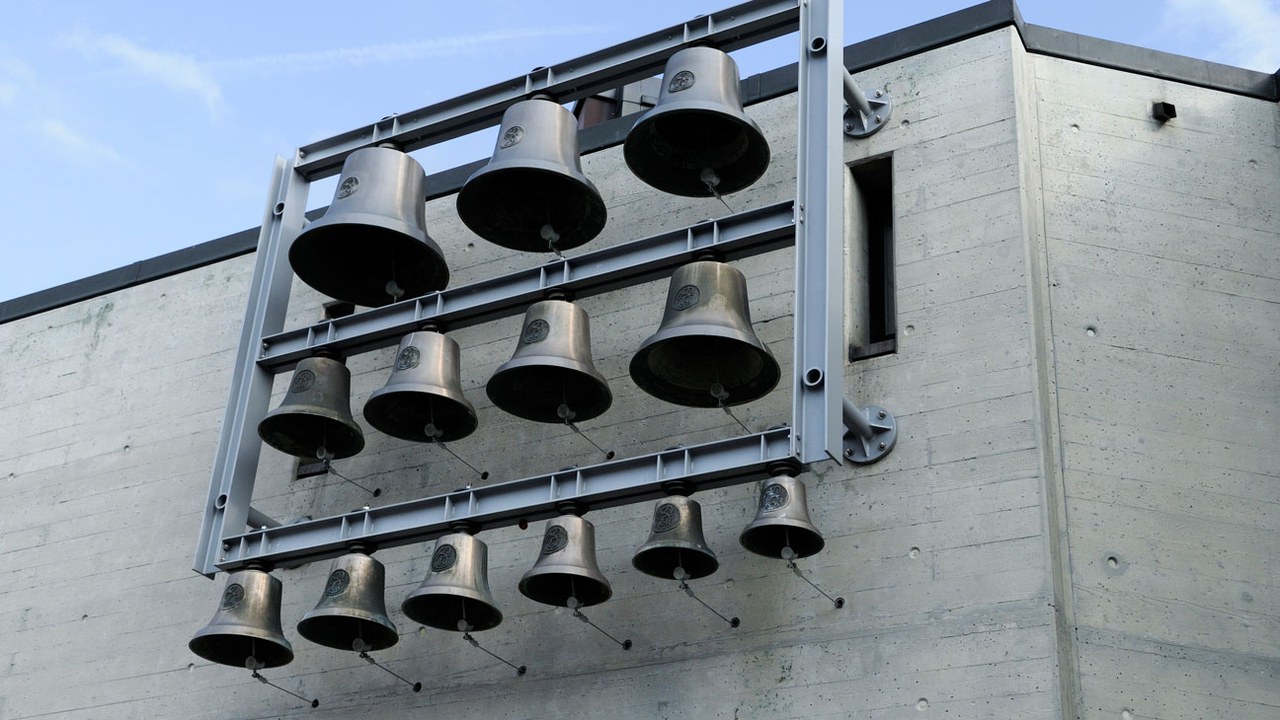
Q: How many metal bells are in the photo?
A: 13